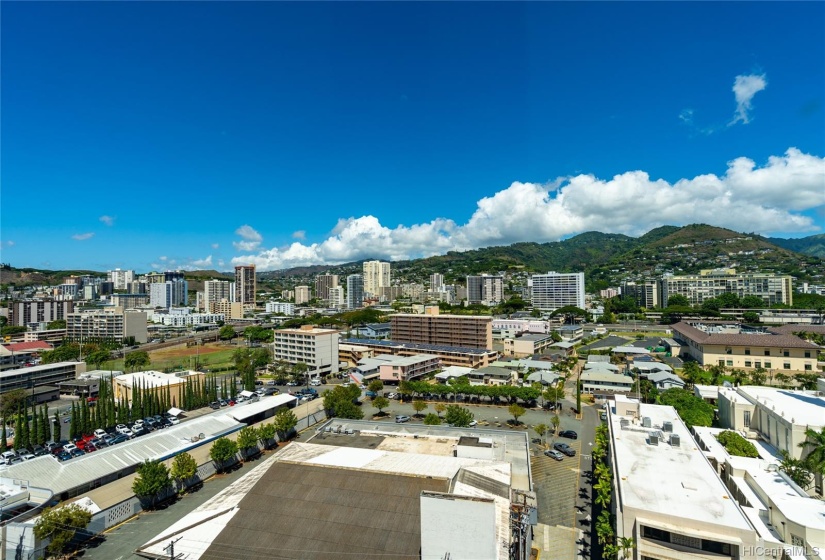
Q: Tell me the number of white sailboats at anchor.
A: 0